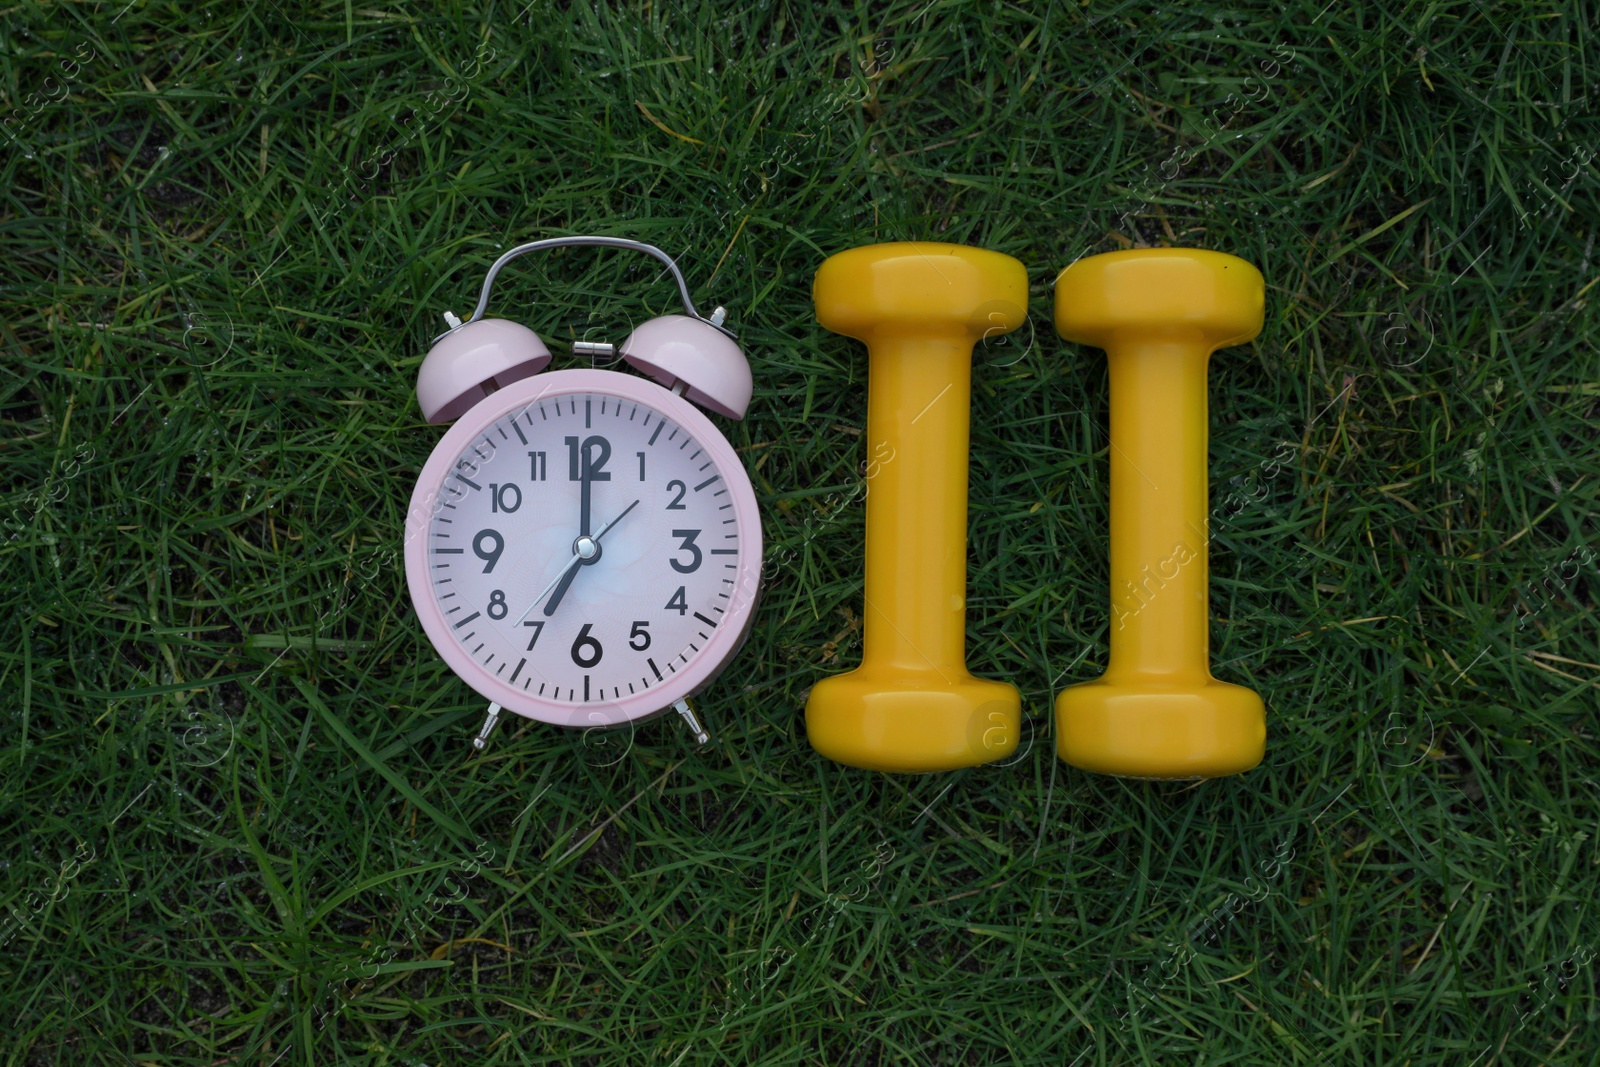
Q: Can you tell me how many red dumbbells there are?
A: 0